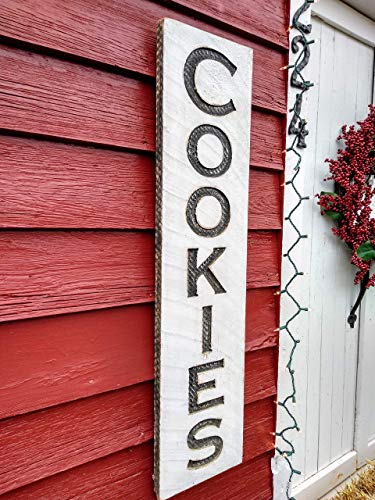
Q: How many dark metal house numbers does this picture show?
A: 3